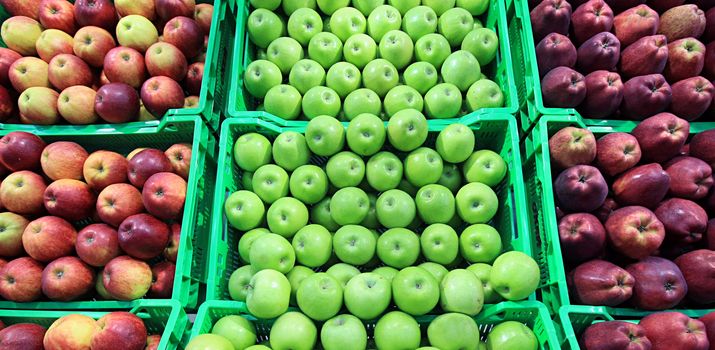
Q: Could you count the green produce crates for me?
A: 9